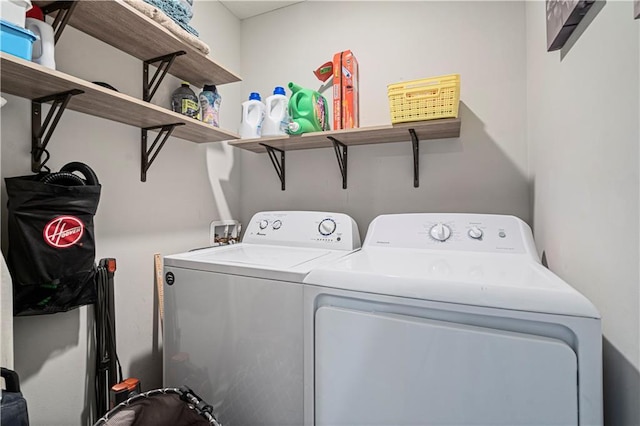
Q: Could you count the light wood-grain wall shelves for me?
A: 3